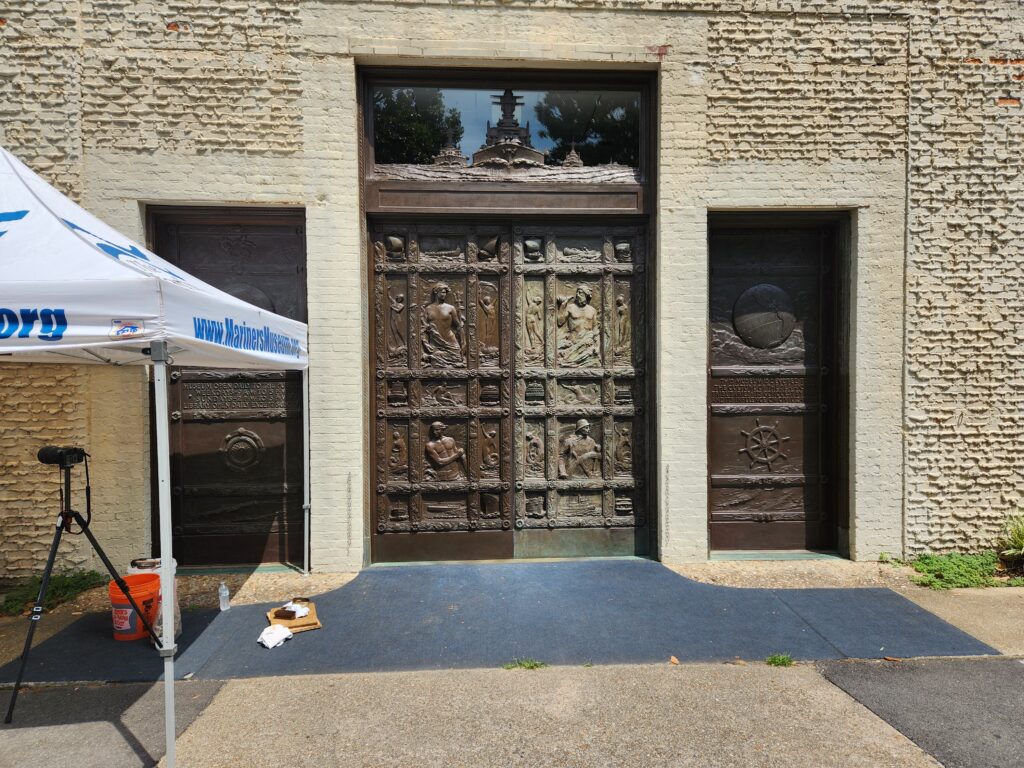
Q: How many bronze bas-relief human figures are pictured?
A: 14